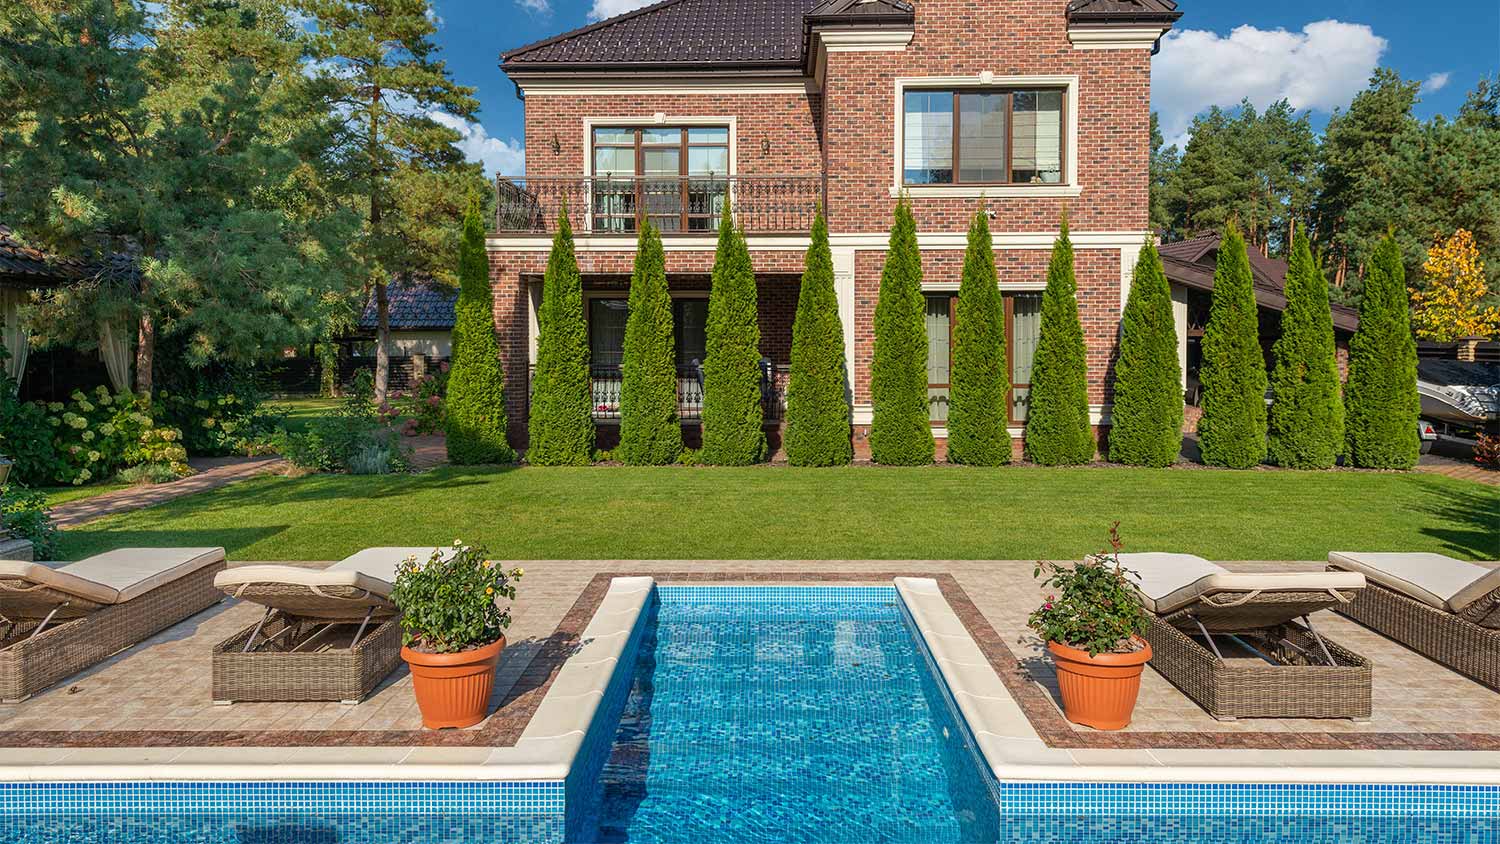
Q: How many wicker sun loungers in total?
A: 4